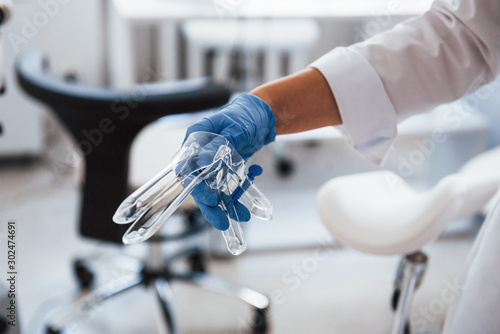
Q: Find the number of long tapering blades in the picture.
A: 2